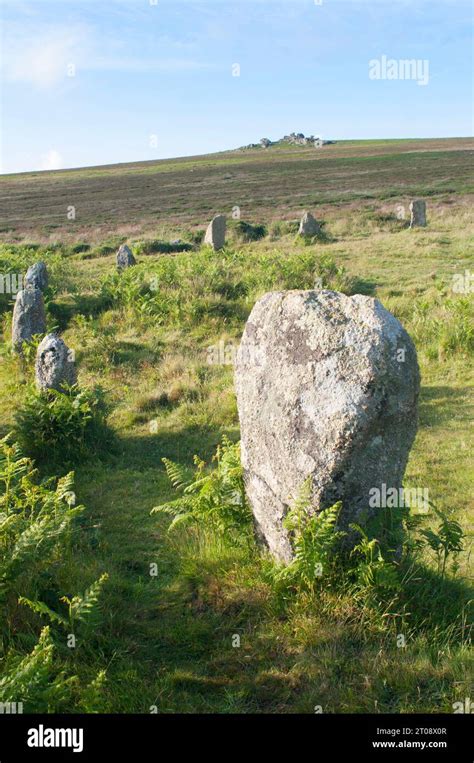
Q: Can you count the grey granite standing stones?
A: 8